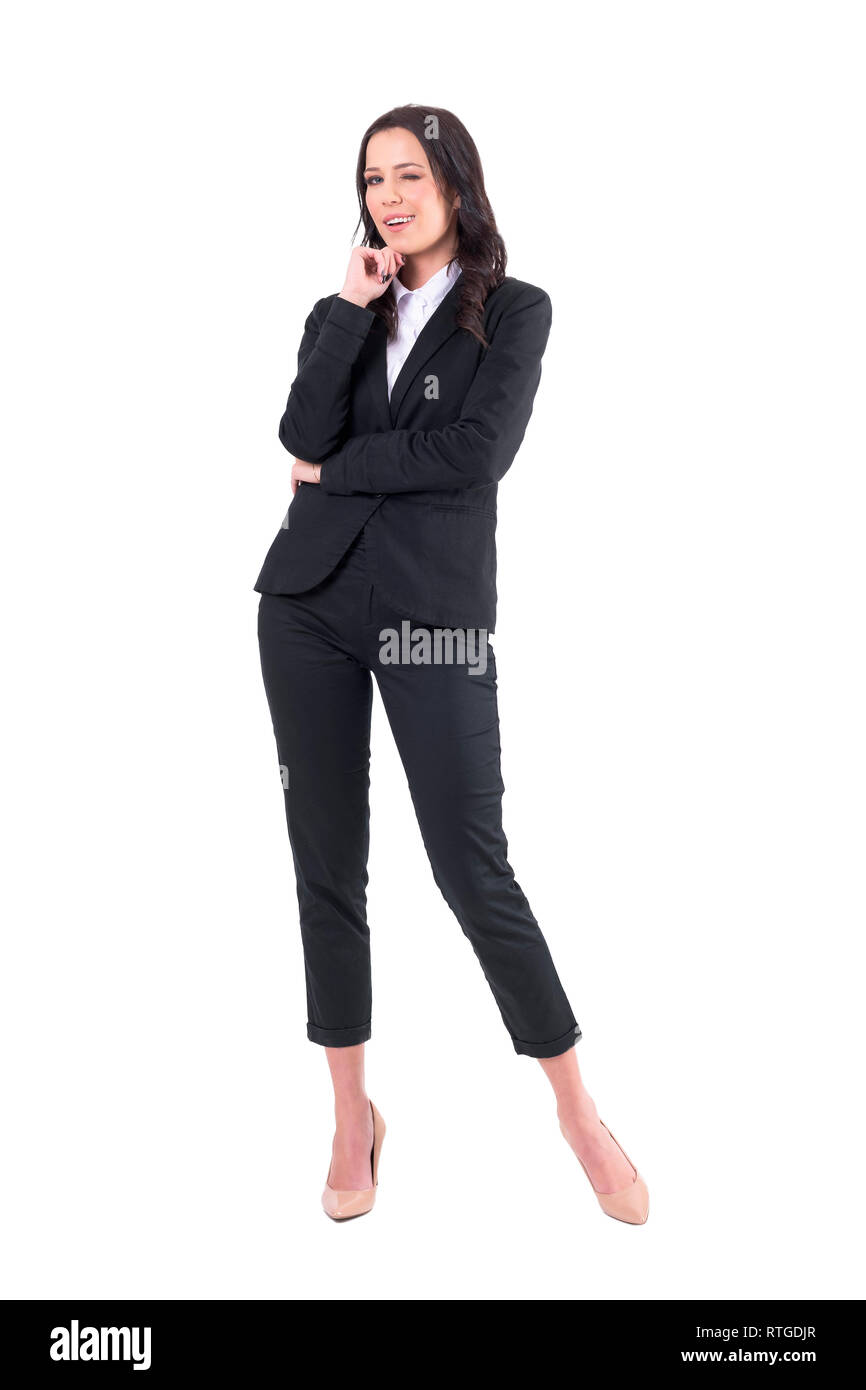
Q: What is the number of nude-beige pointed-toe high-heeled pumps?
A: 2